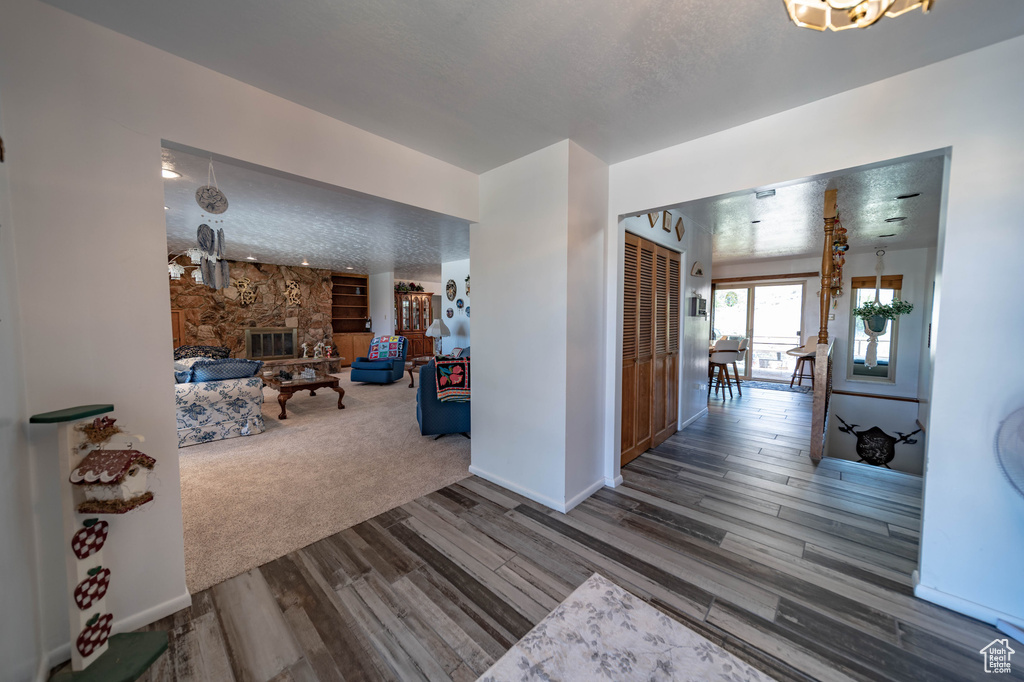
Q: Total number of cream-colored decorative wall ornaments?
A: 2